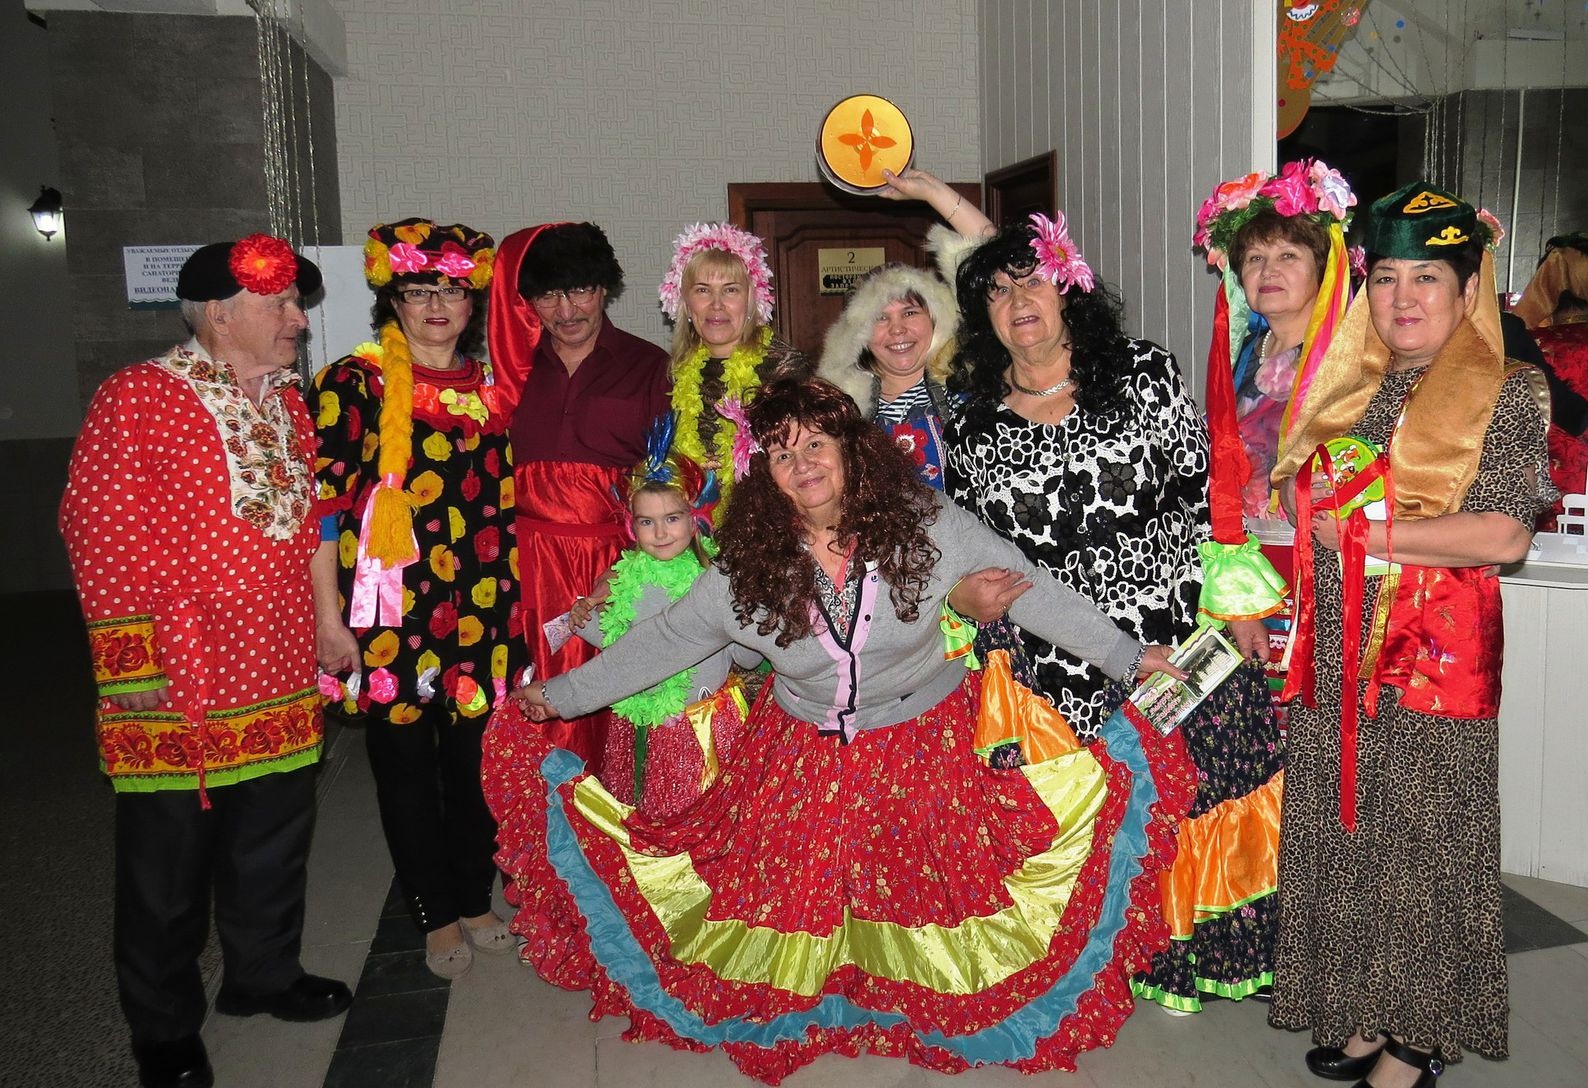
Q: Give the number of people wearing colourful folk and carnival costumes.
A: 10